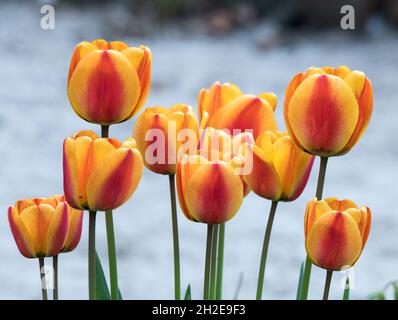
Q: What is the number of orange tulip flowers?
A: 11